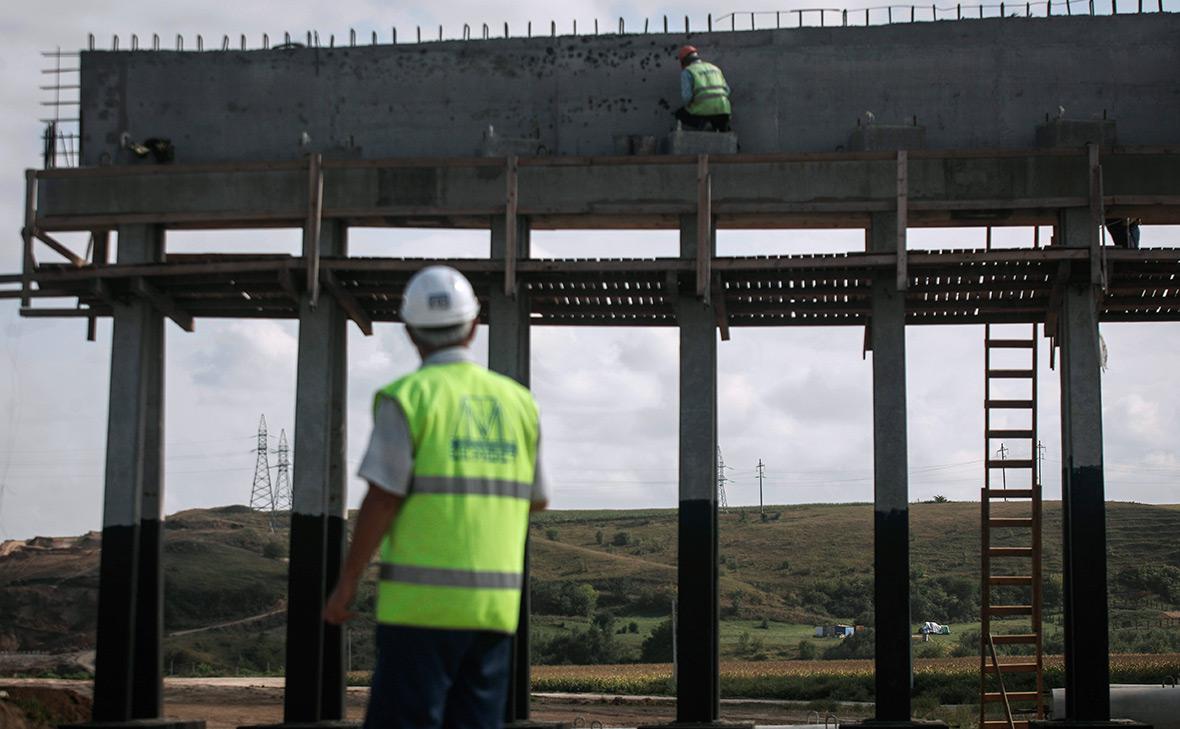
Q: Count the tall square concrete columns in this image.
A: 6